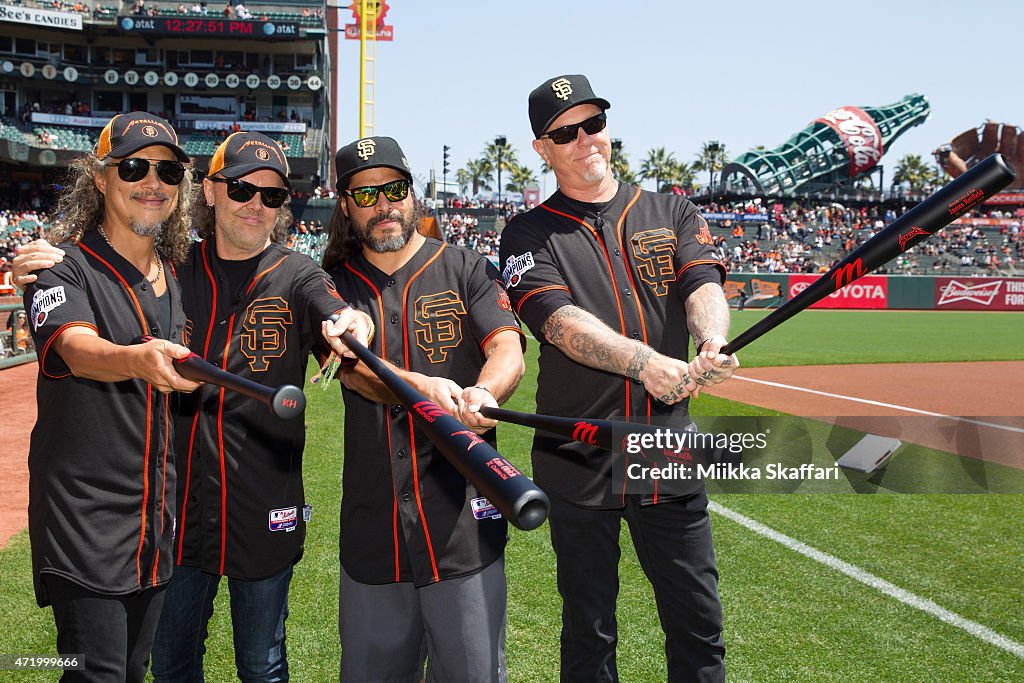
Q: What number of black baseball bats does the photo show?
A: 4